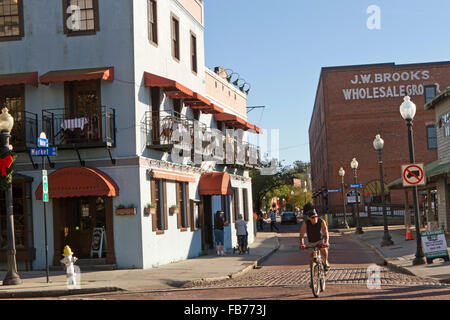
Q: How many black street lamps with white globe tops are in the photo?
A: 5